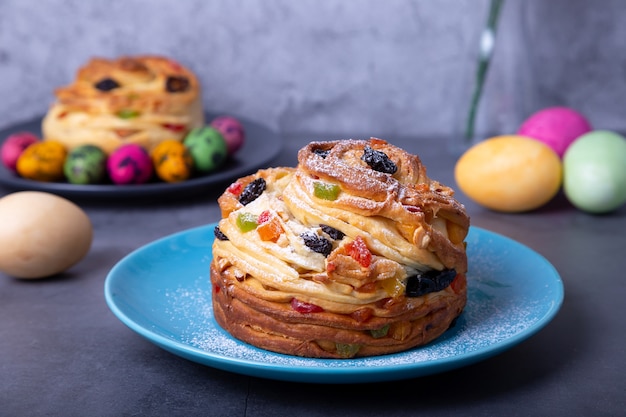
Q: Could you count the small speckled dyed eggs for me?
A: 7